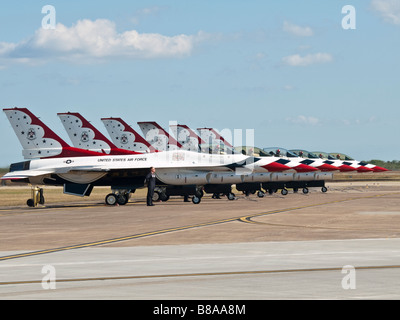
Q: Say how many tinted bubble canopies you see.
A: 6